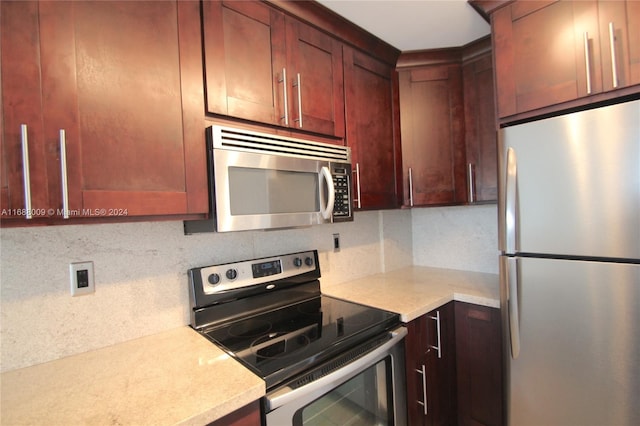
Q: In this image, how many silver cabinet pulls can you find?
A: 11